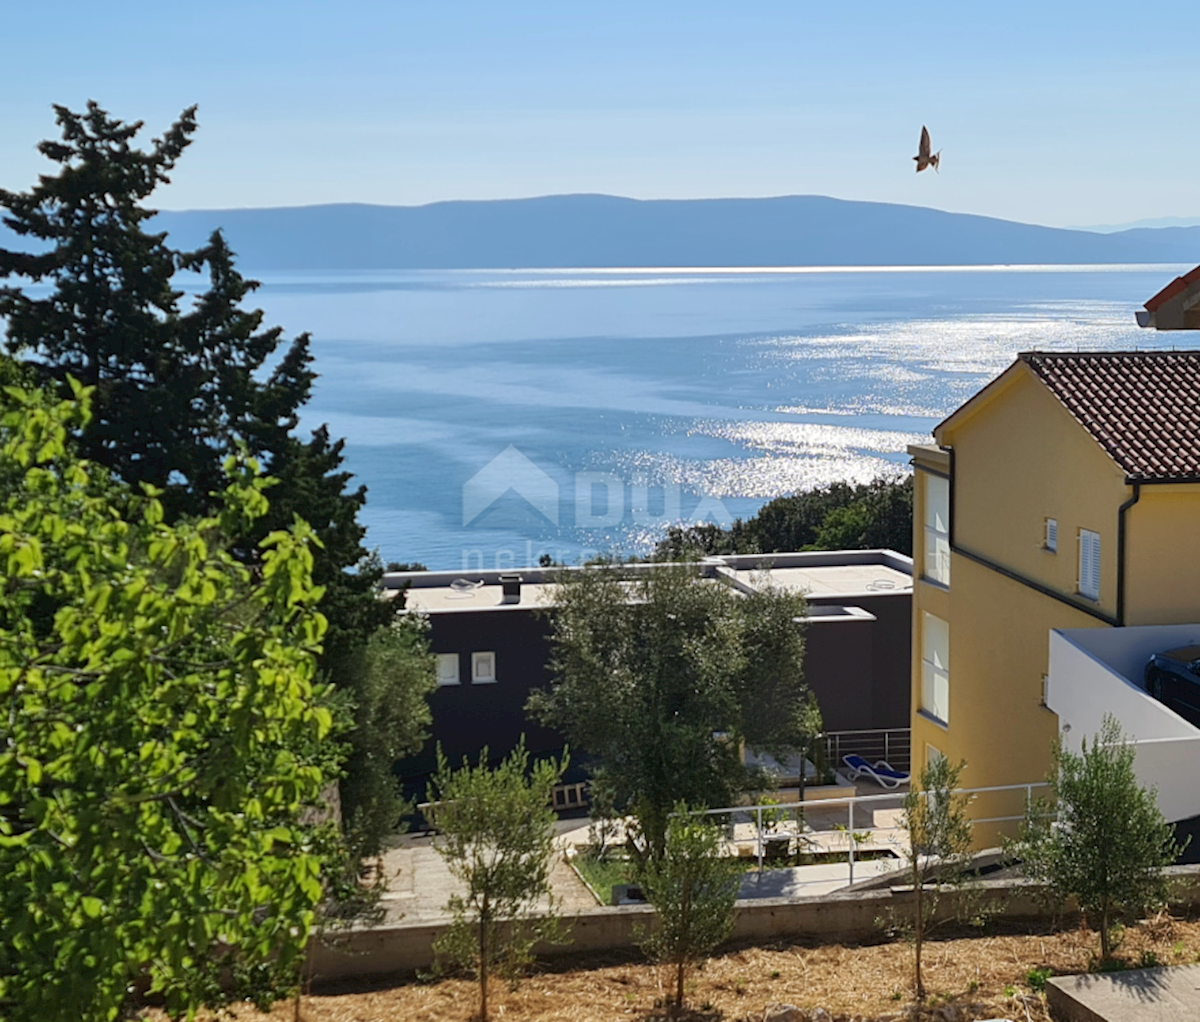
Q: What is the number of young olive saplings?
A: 4